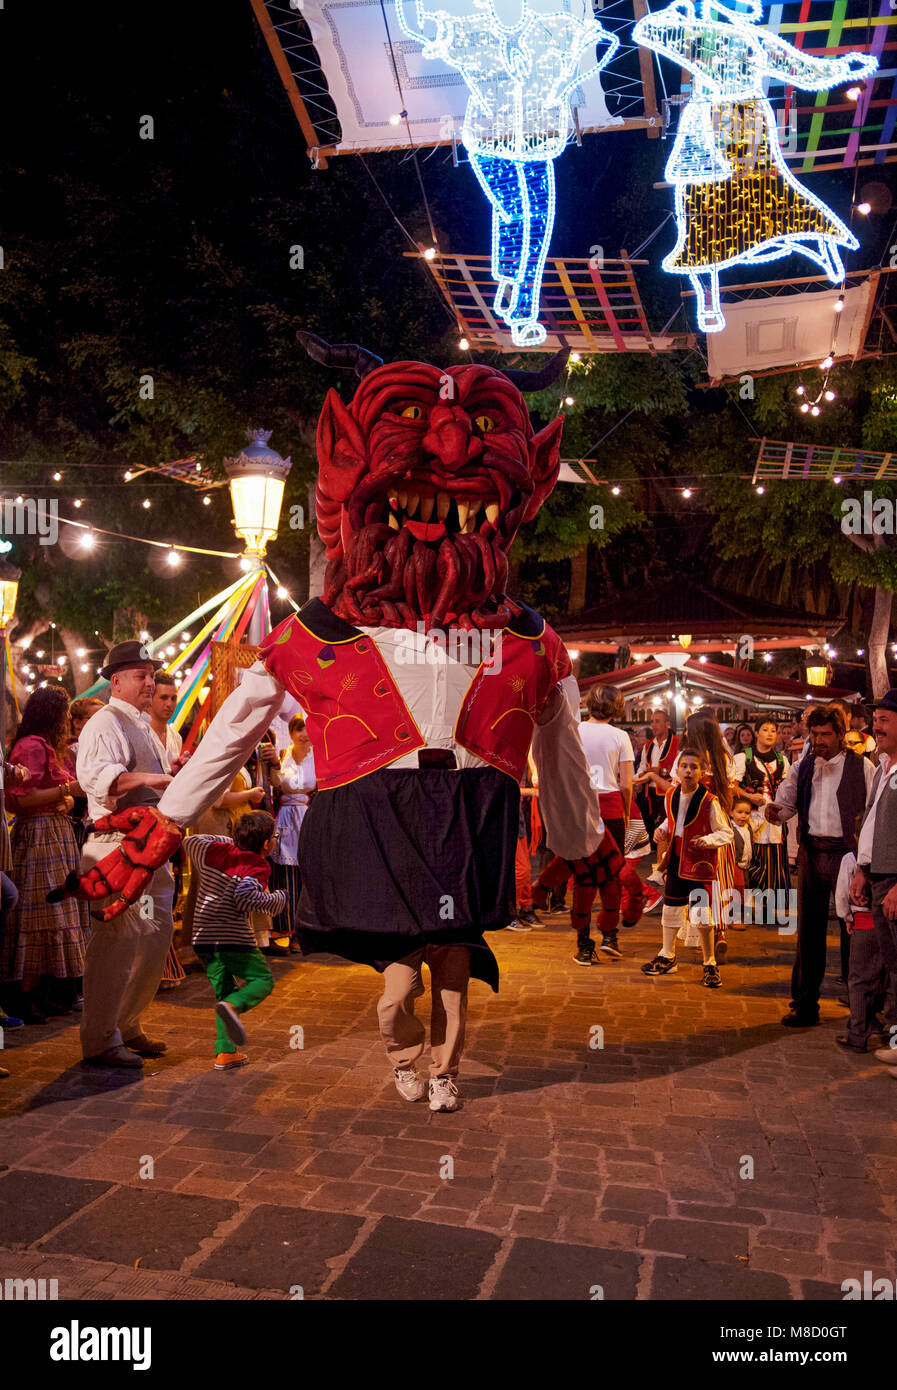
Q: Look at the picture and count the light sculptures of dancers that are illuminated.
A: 2